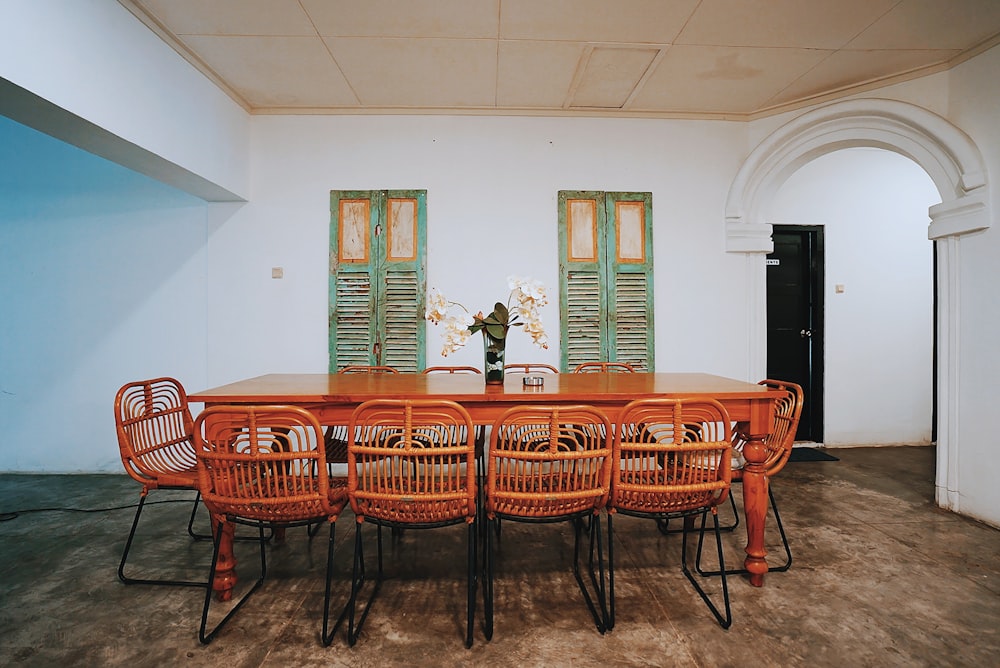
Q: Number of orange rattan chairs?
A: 10